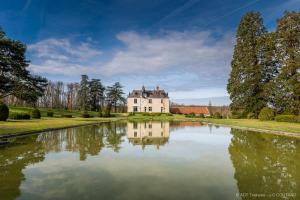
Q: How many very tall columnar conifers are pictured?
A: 2